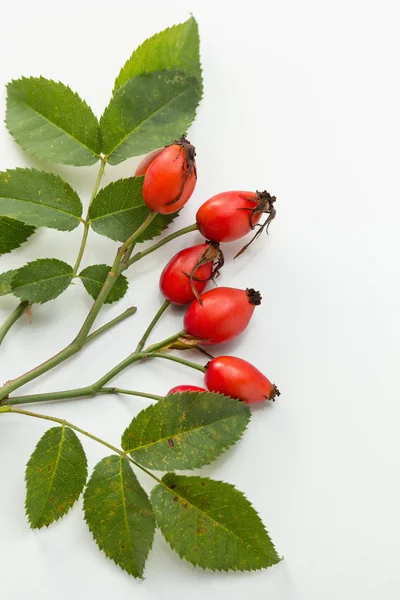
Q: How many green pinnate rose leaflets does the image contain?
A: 13